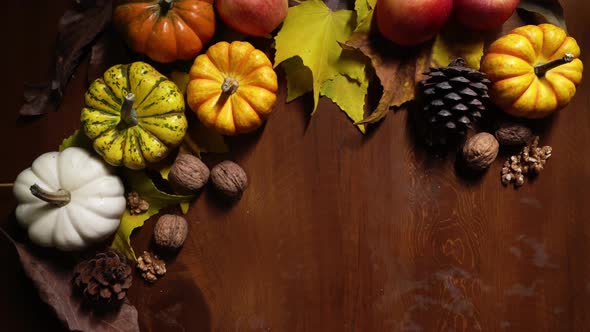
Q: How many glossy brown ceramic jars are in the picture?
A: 0